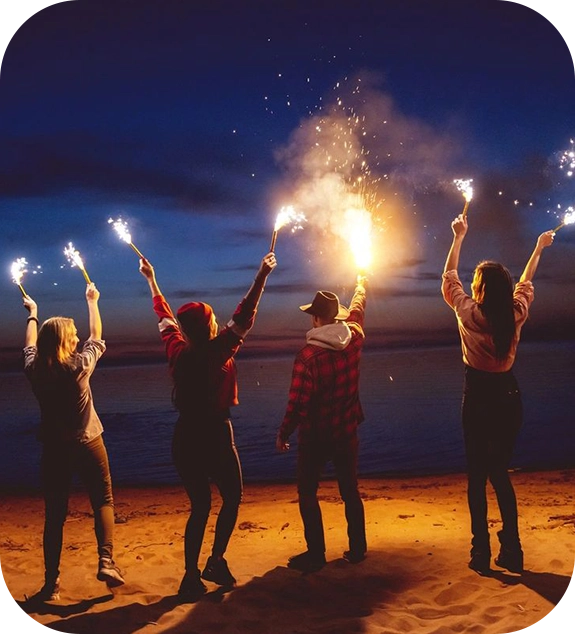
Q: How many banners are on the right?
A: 0